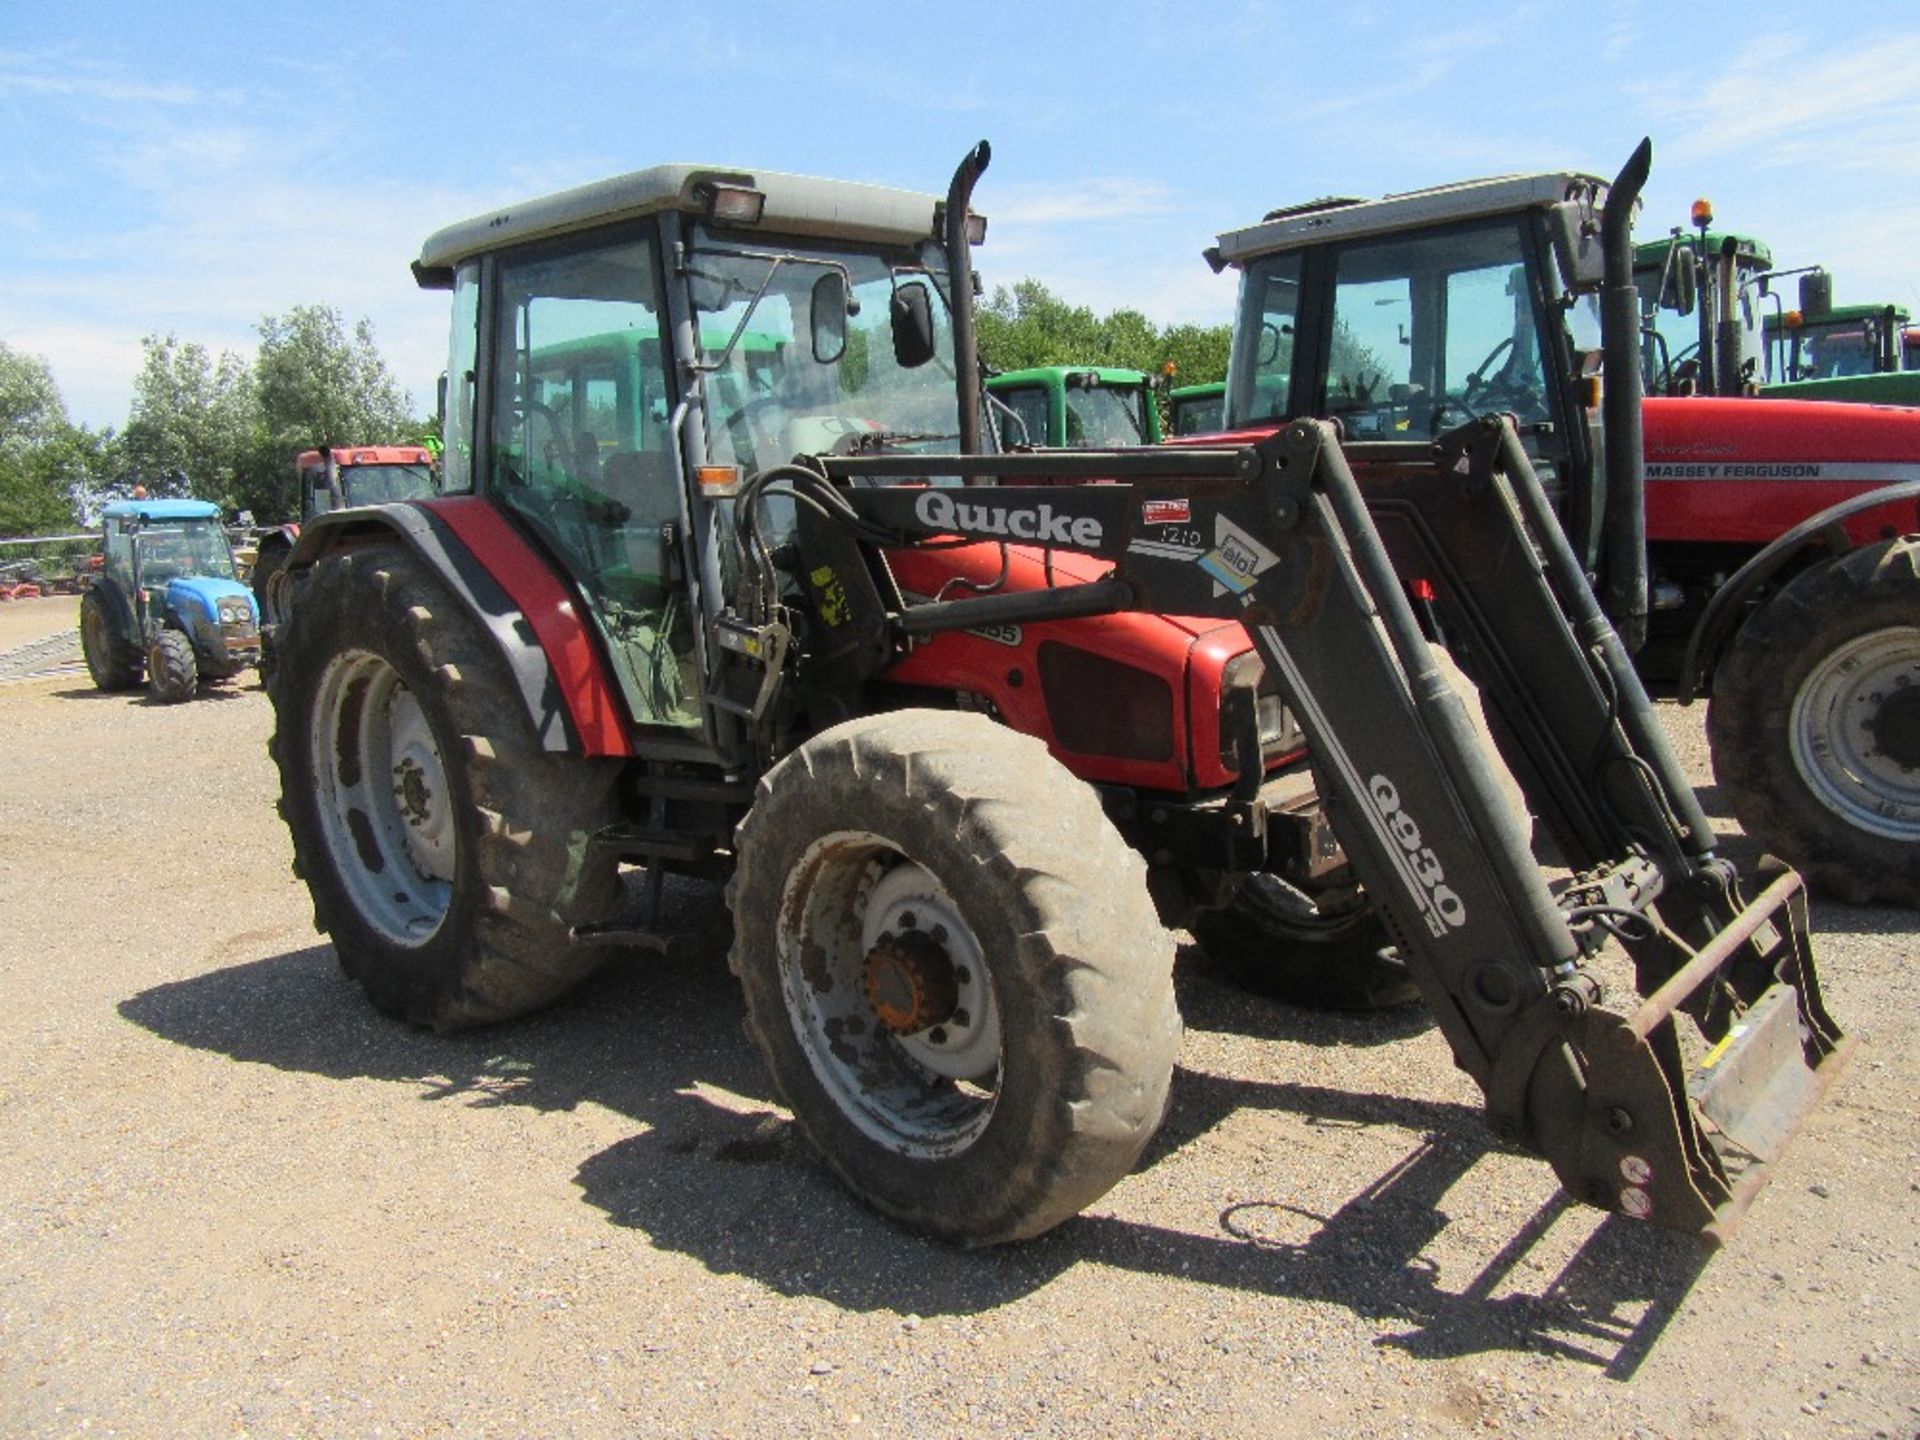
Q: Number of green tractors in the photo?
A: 5